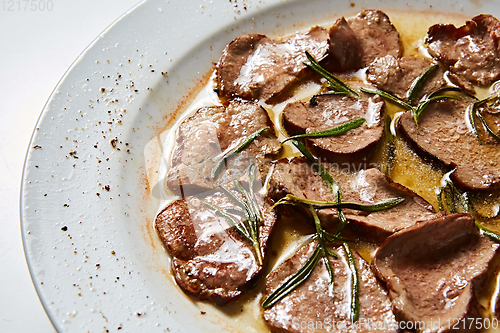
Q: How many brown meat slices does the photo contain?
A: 11